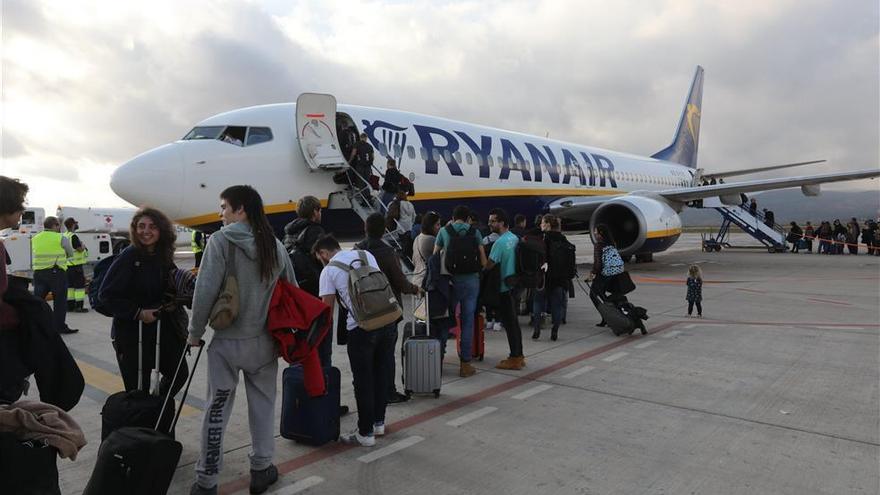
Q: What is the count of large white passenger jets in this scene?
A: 1